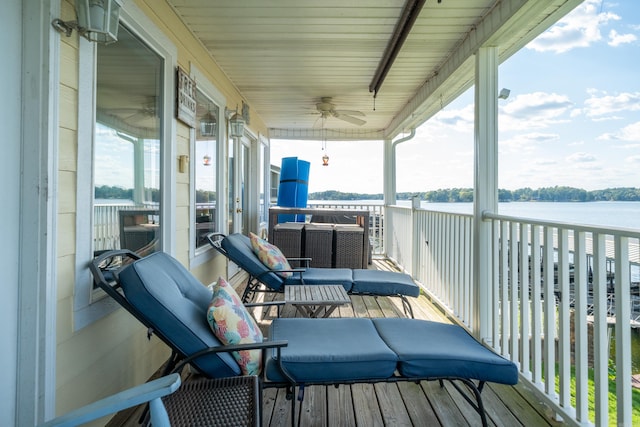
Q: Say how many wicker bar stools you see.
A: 3